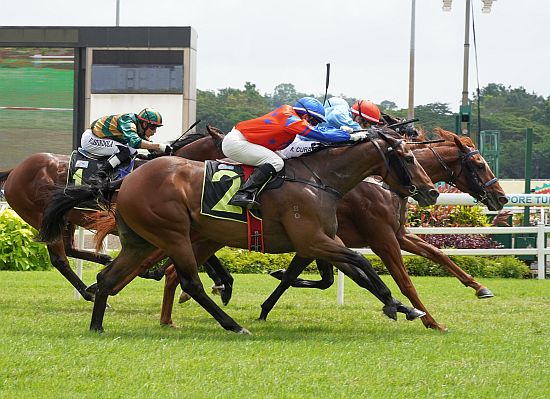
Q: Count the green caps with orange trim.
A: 1